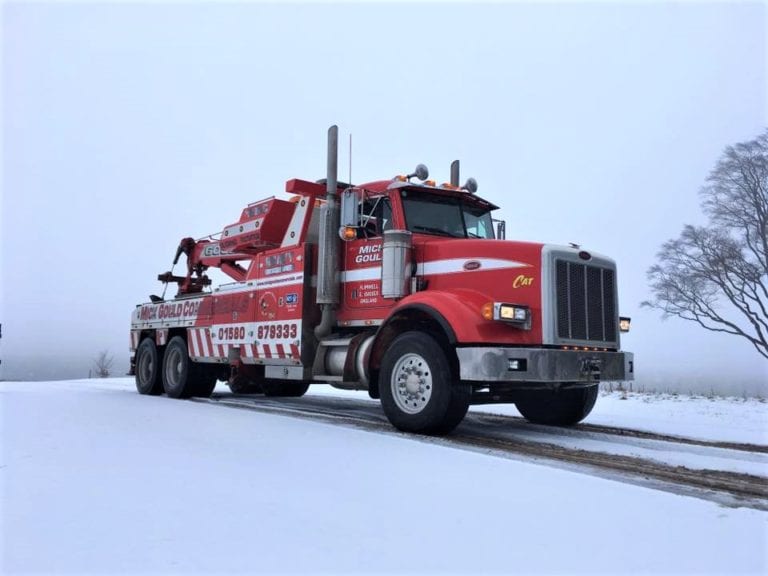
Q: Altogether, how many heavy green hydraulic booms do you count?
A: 0